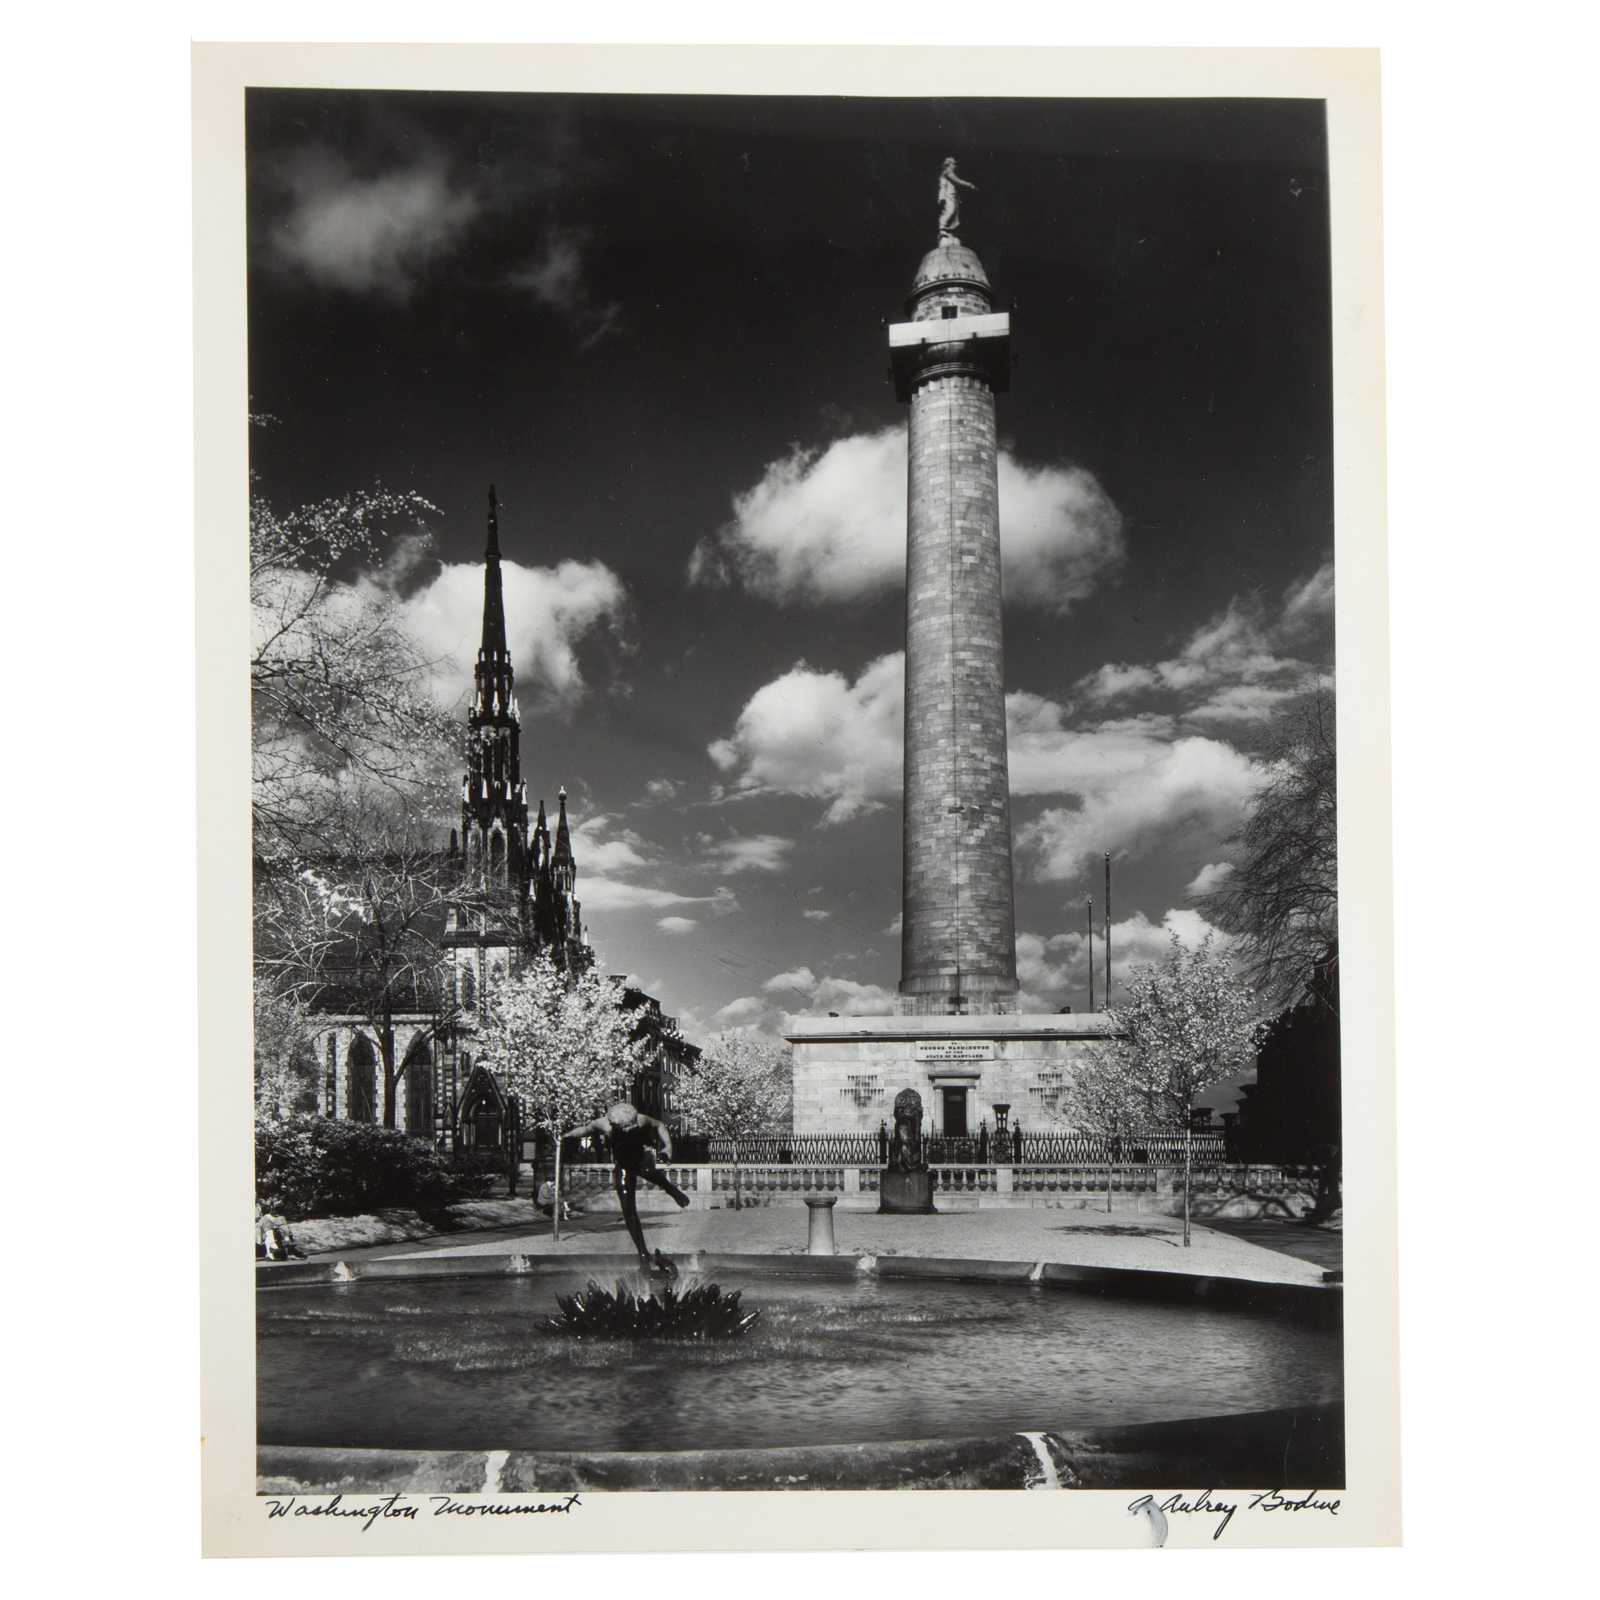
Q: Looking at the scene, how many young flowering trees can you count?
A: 4